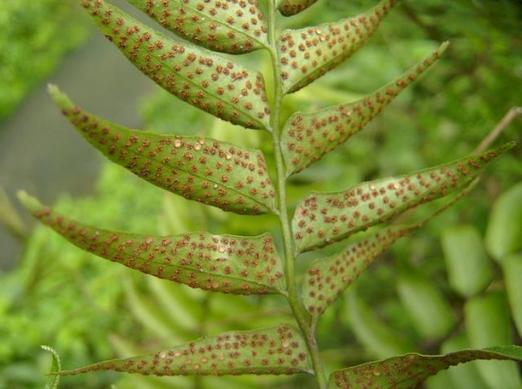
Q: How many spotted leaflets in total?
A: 11